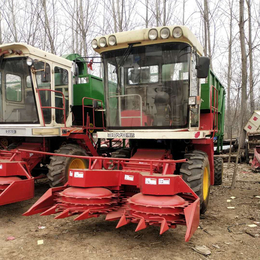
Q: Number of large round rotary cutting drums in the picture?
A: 2